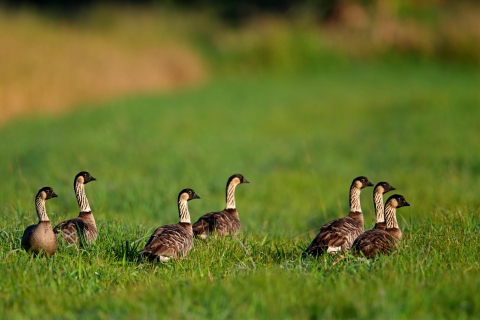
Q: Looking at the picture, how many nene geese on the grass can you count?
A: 7